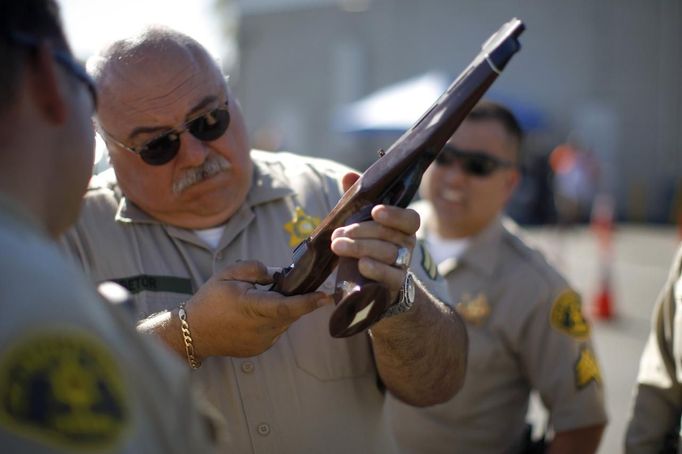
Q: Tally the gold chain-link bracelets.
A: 1